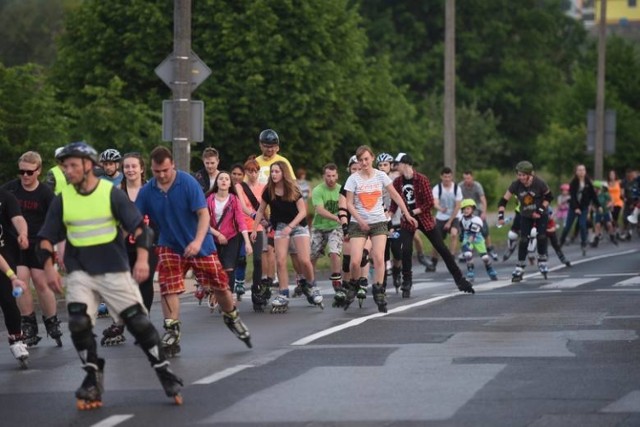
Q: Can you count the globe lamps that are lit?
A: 0